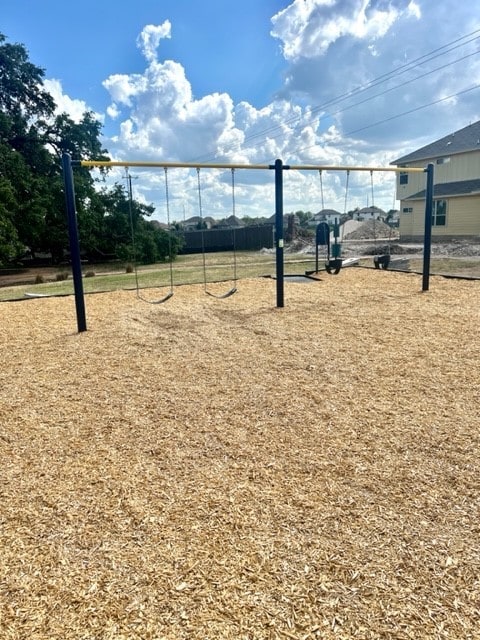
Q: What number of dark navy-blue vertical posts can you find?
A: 3